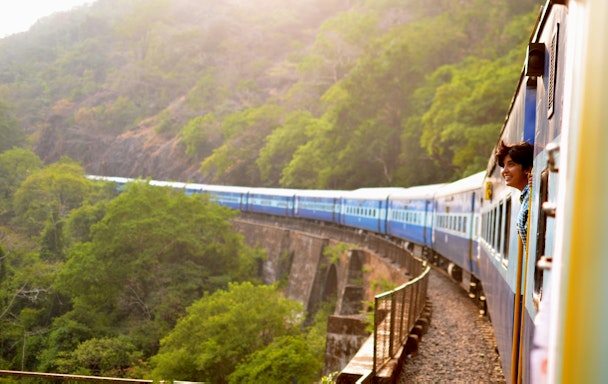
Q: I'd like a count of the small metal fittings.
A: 3